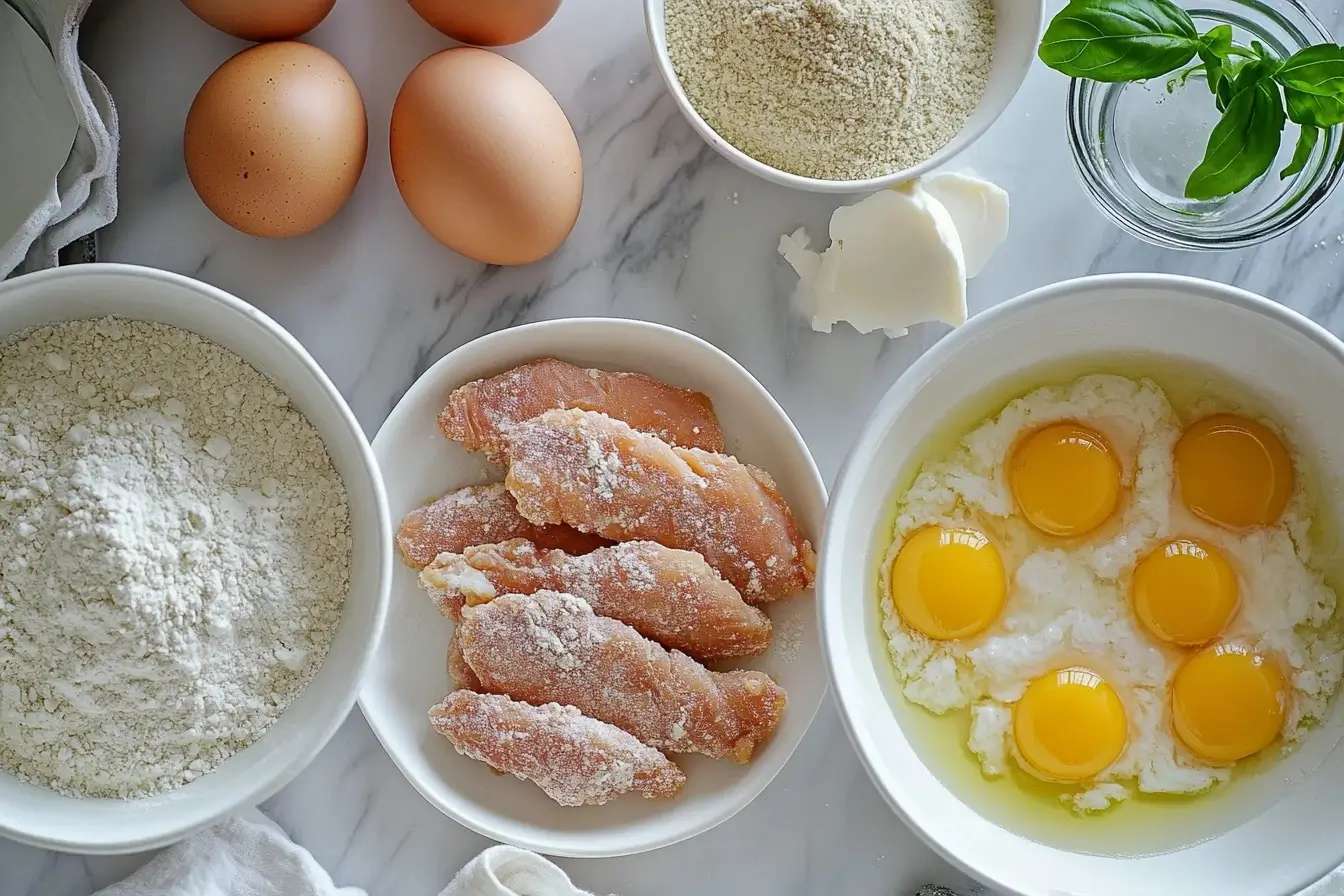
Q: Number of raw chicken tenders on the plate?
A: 6